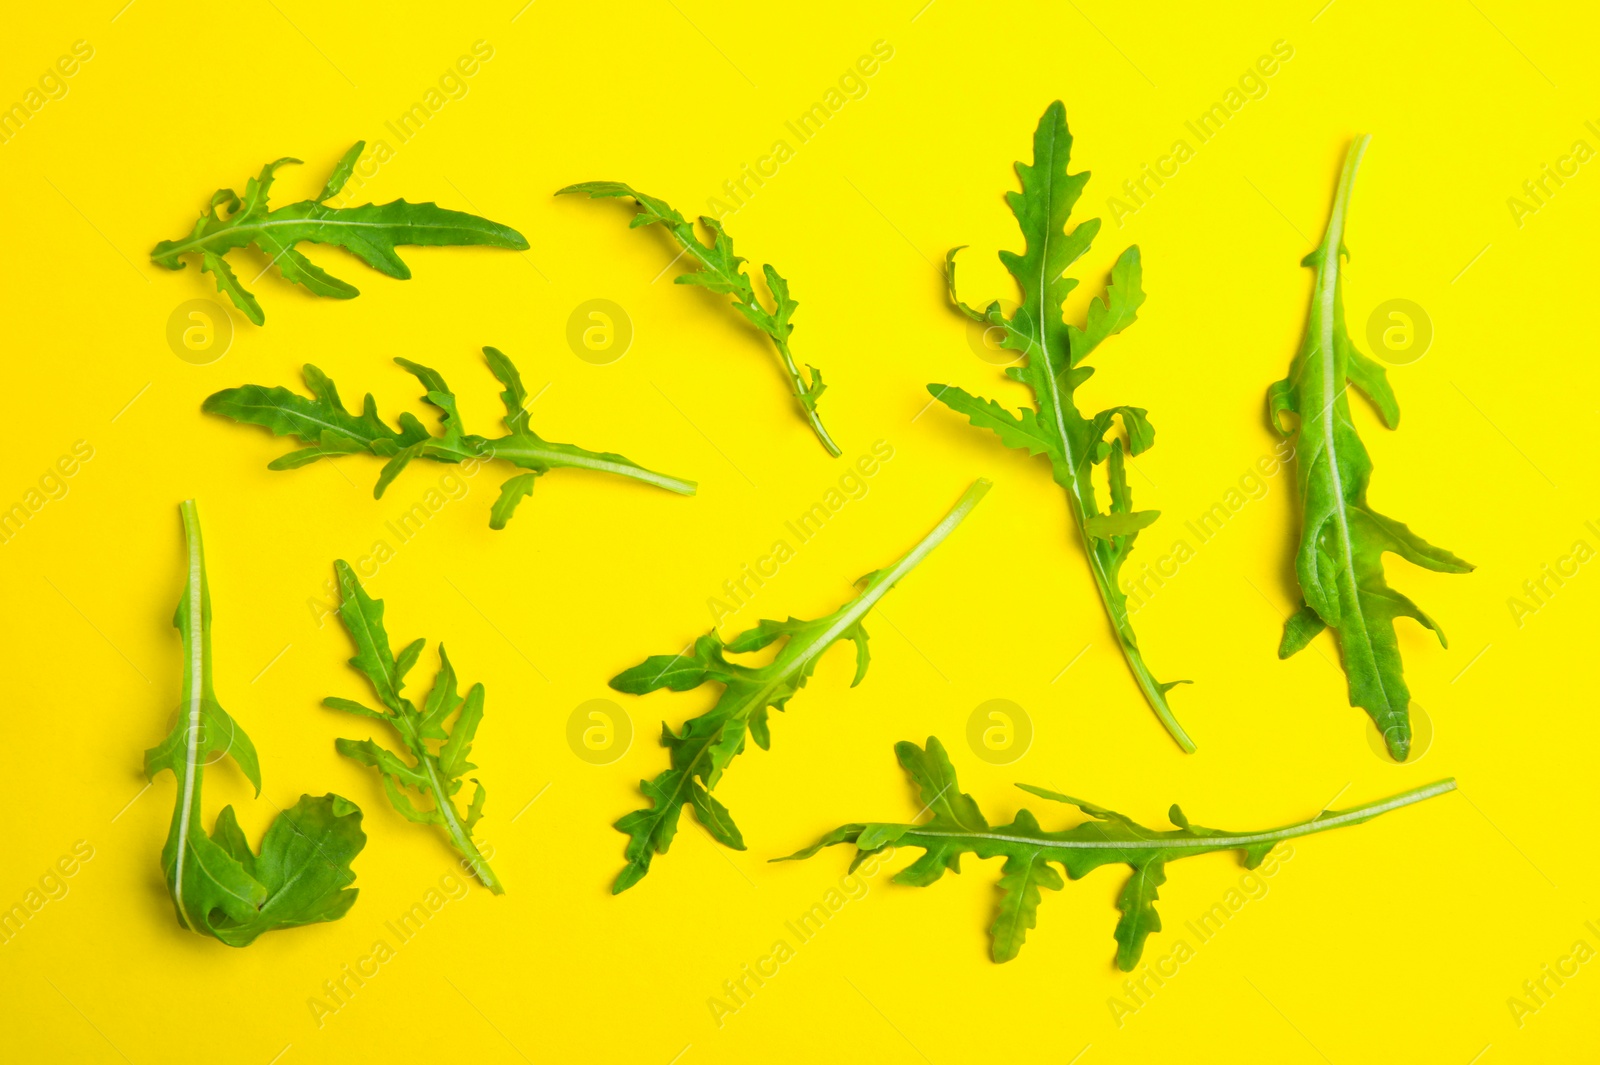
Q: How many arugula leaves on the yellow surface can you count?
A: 9